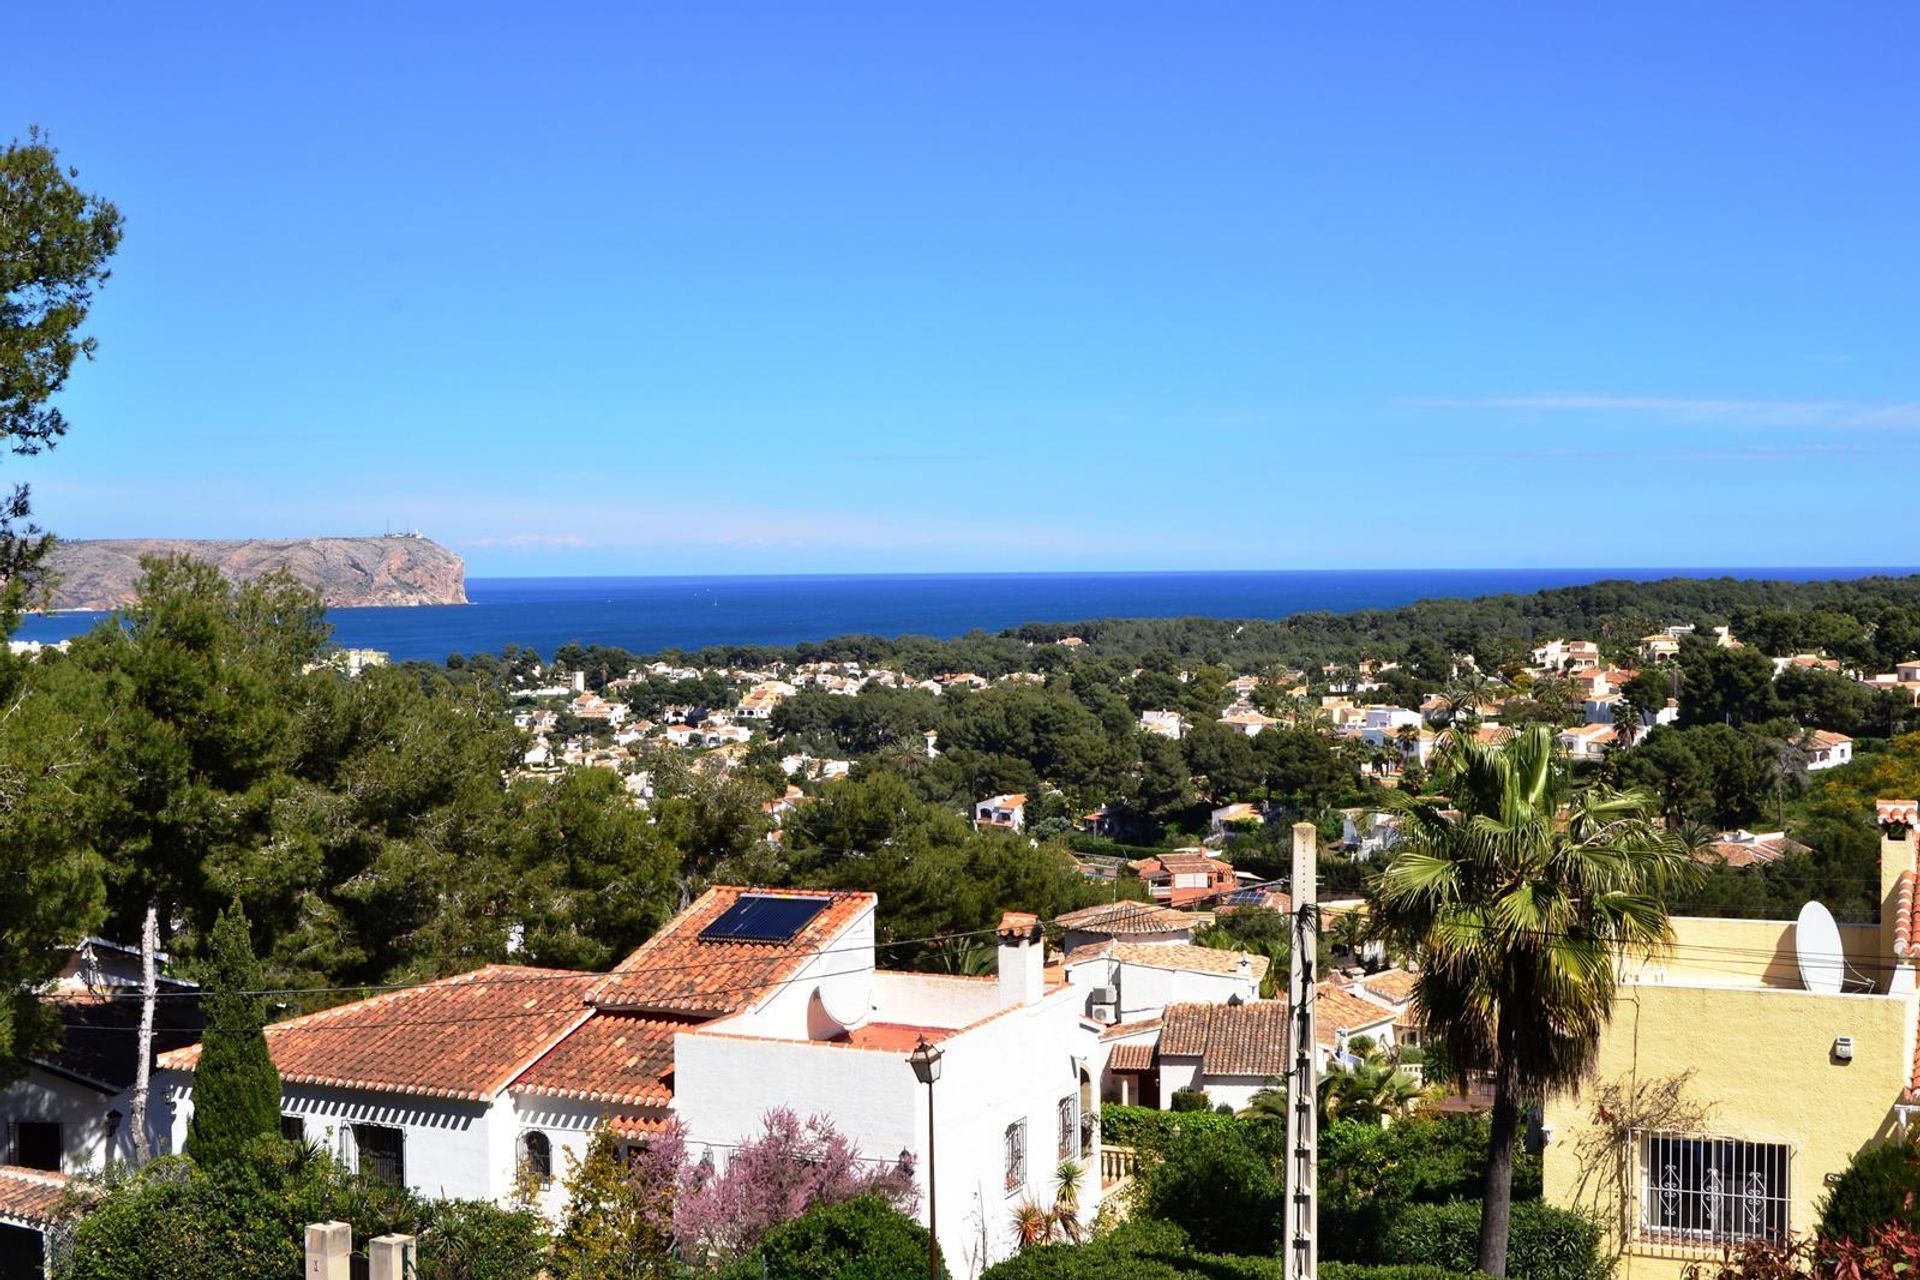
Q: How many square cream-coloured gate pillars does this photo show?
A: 2